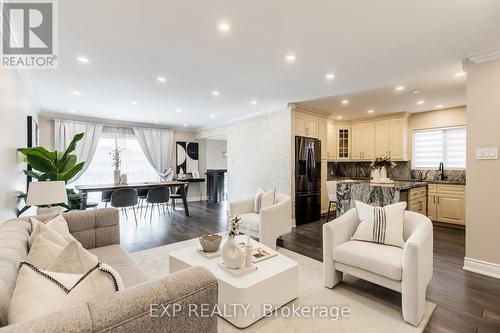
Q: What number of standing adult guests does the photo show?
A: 0